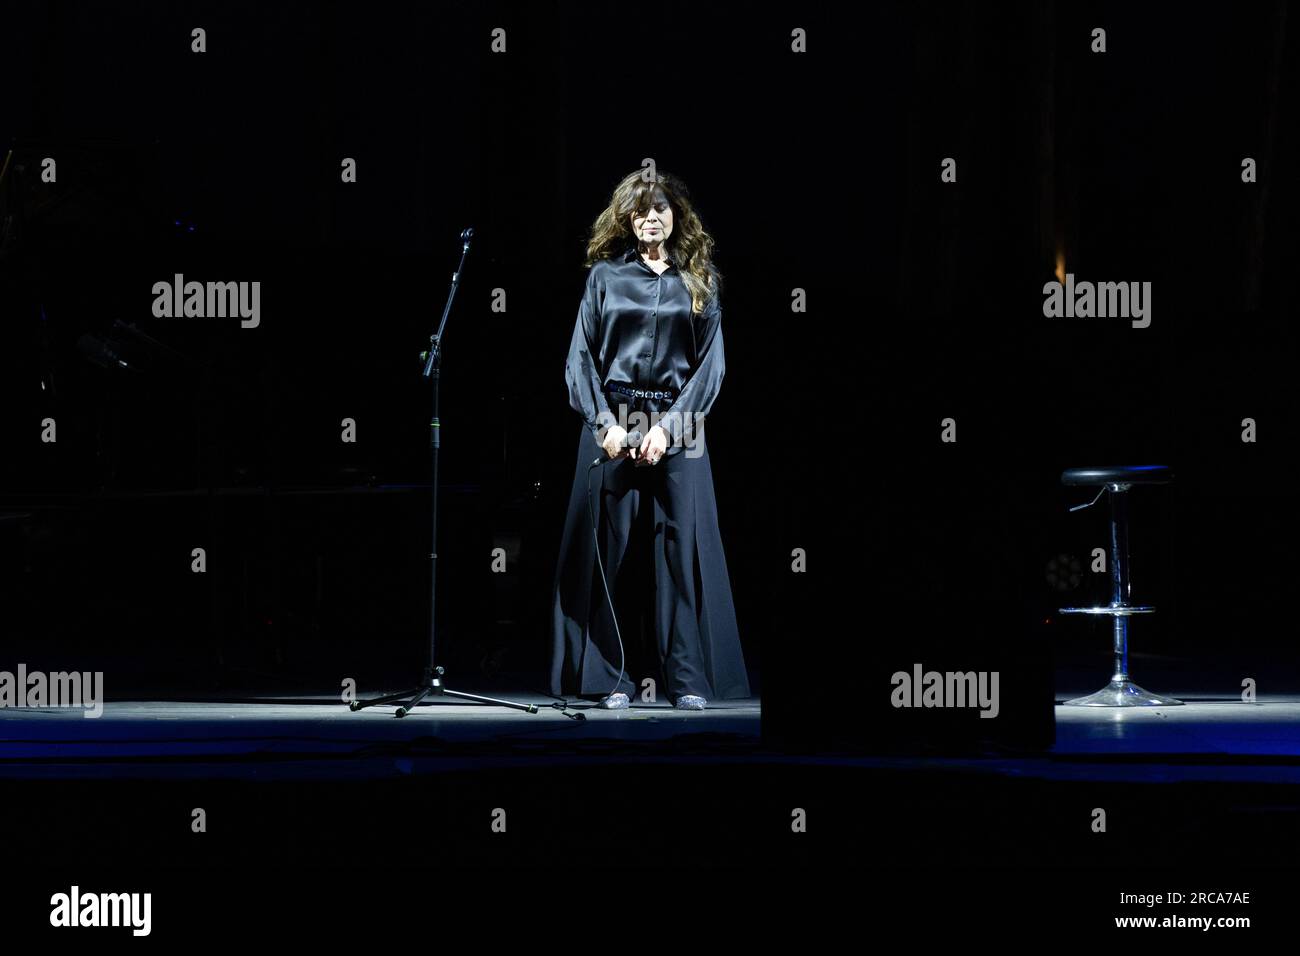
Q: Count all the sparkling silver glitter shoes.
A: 2